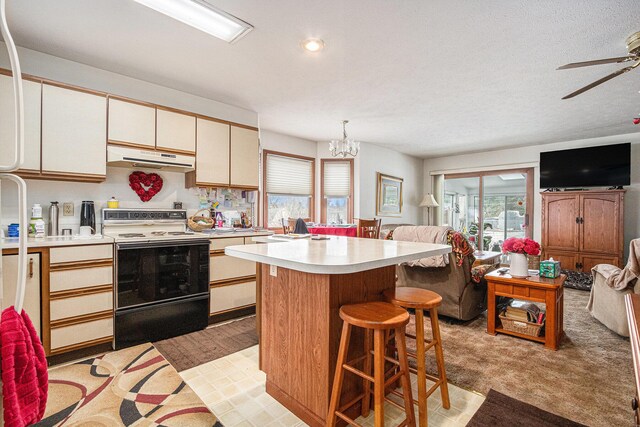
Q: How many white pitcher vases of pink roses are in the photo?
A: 1